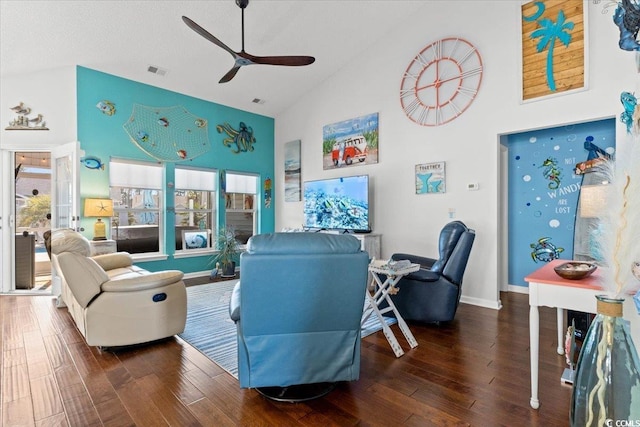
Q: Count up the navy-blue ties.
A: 0